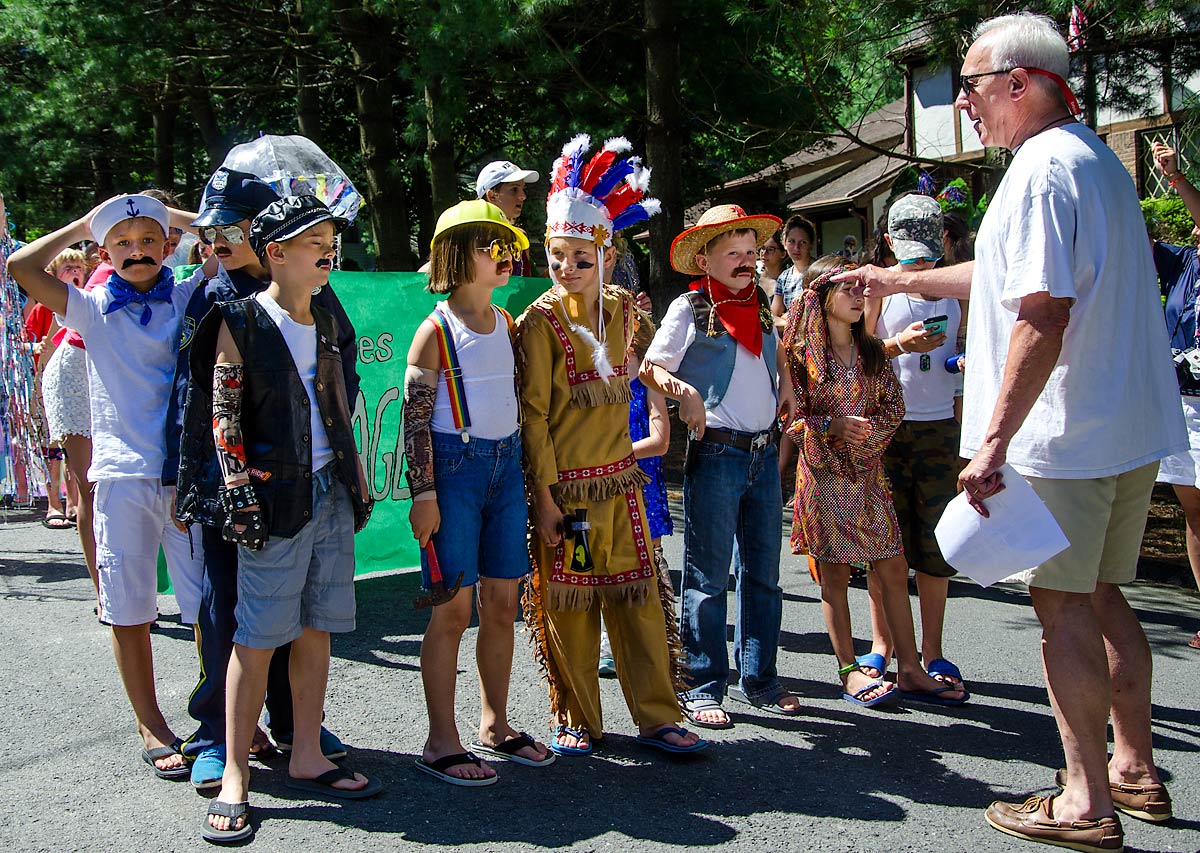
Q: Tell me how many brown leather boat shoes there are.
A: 2